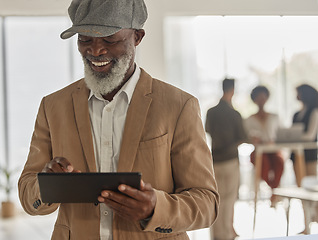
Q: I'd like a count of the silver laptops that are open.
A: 1